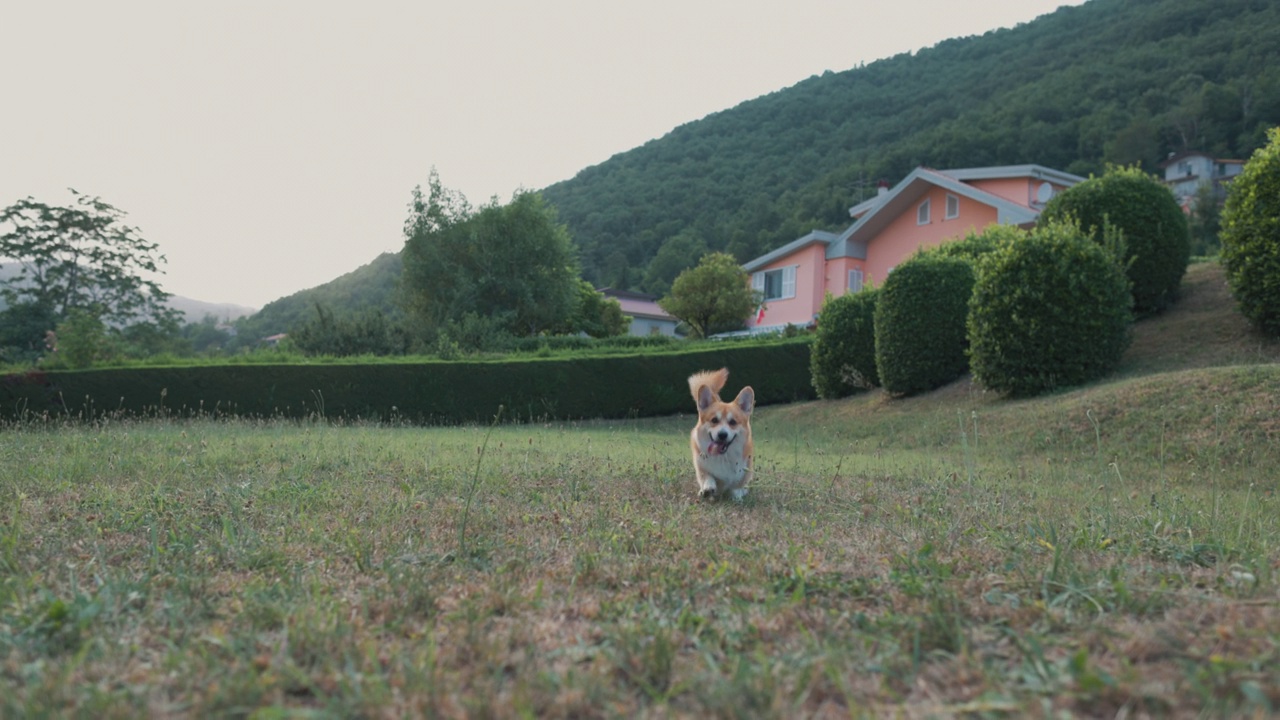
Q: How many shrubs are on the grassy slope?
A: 5